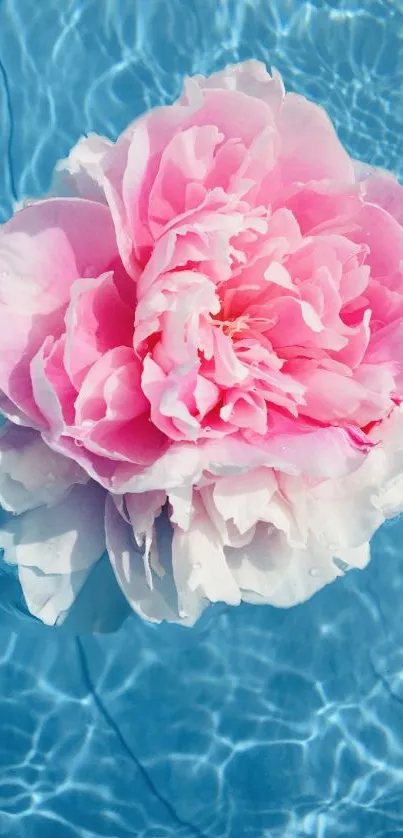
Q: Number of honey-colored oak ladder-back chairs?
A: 0